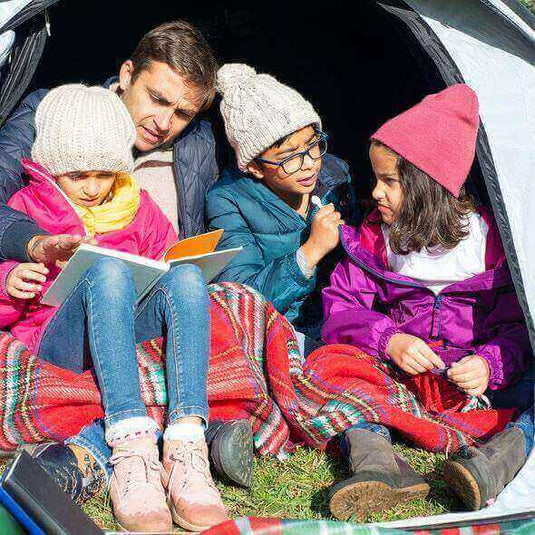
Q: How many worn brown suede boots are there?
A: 2